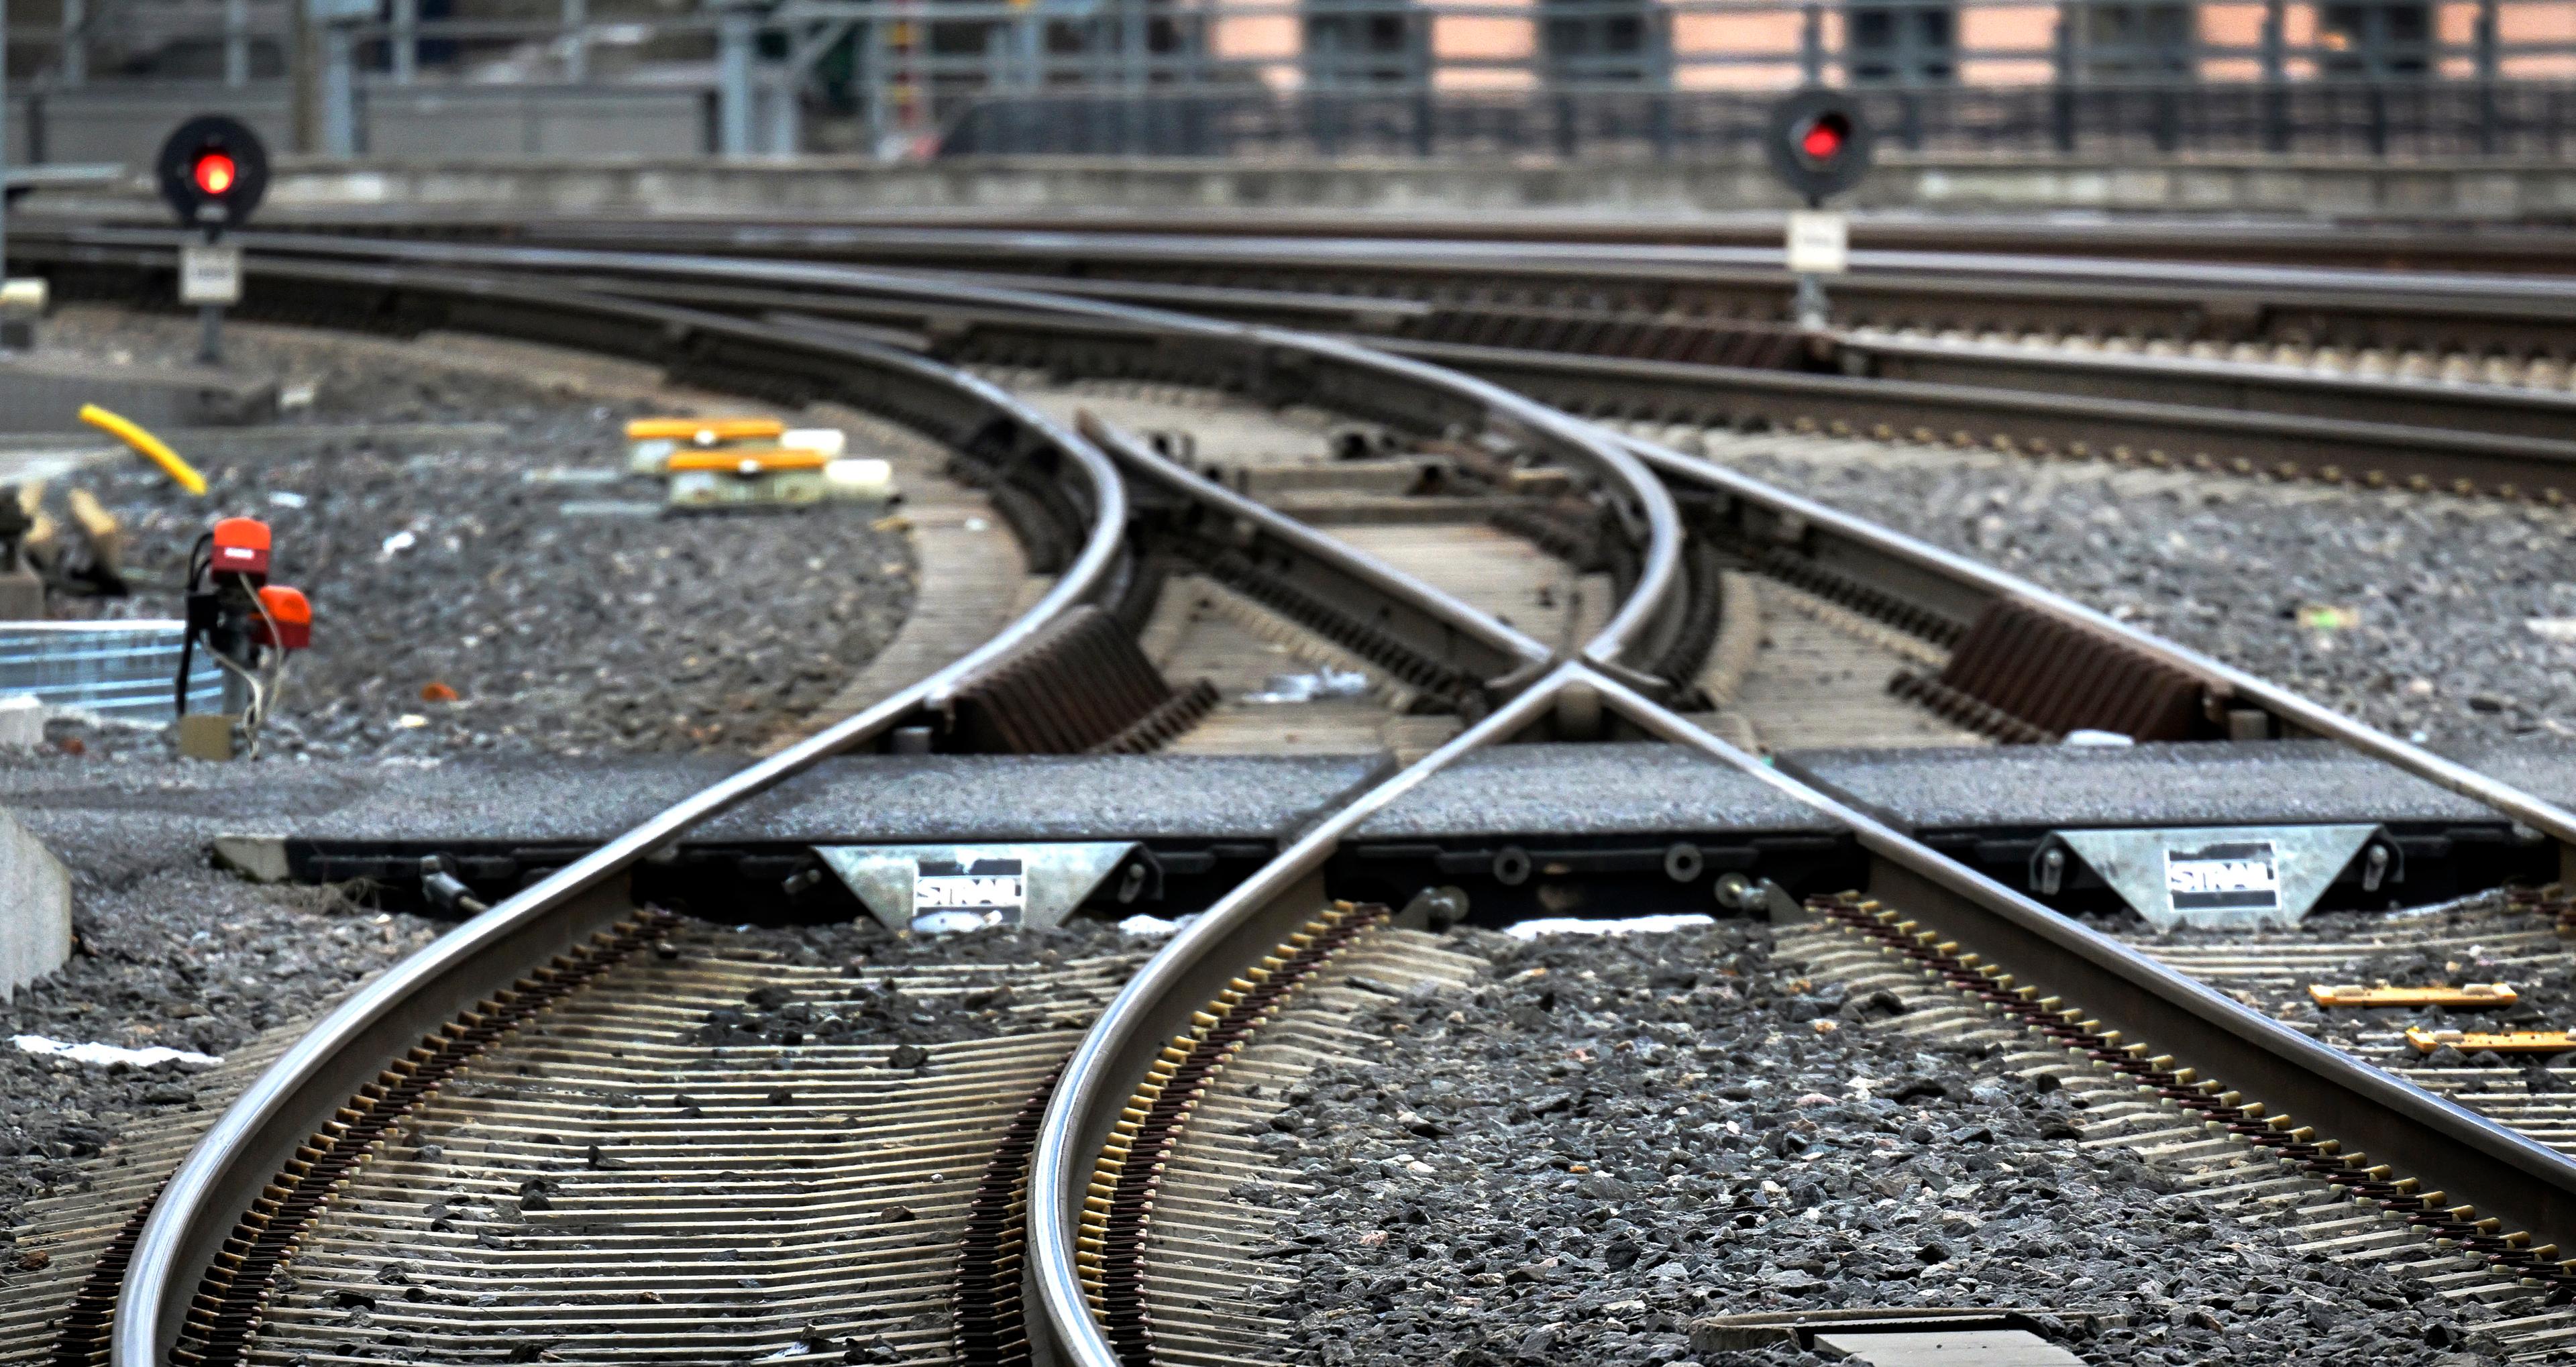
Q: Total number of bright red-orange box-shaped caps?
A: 2